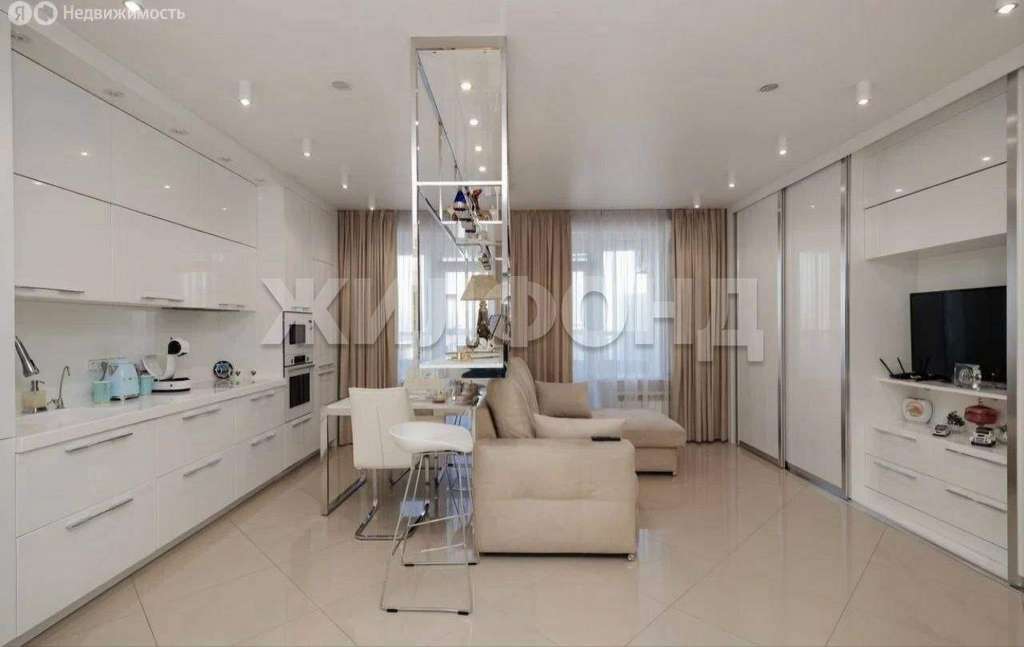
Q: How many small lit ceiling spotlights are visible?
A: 14